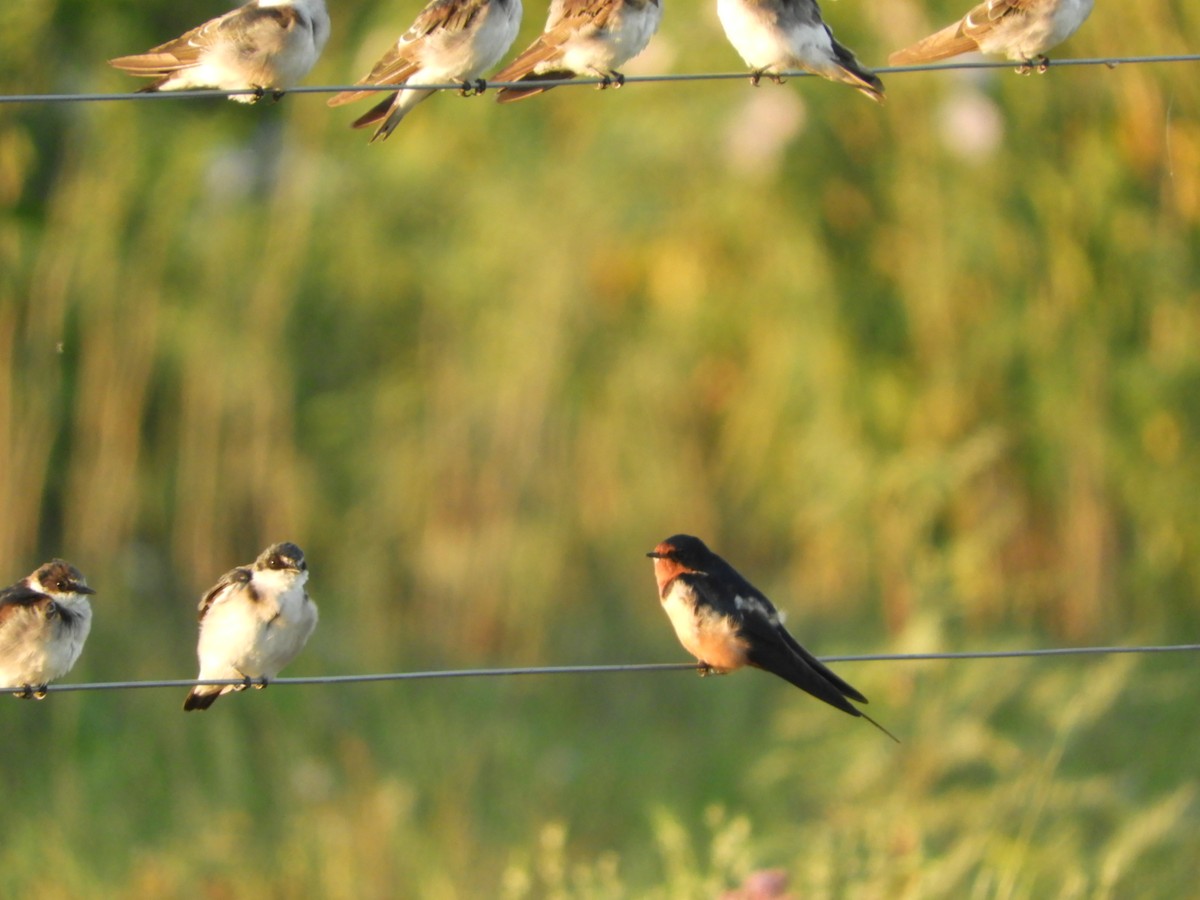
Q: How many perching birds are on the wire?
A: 8